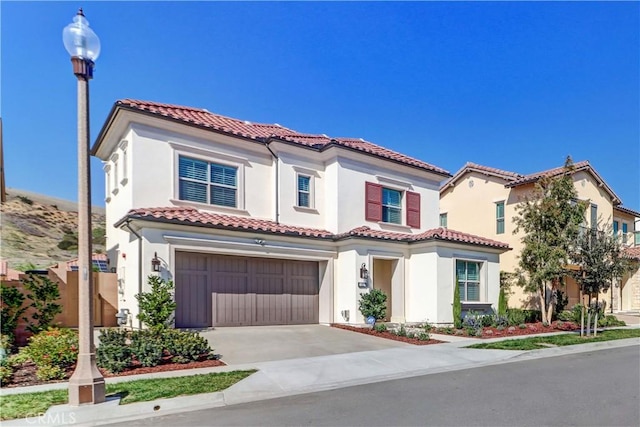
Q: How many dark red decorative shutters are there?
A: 2